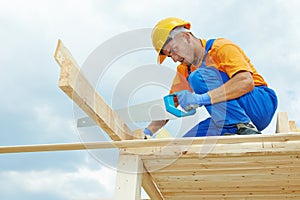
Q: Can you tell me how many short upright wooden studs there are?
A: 2